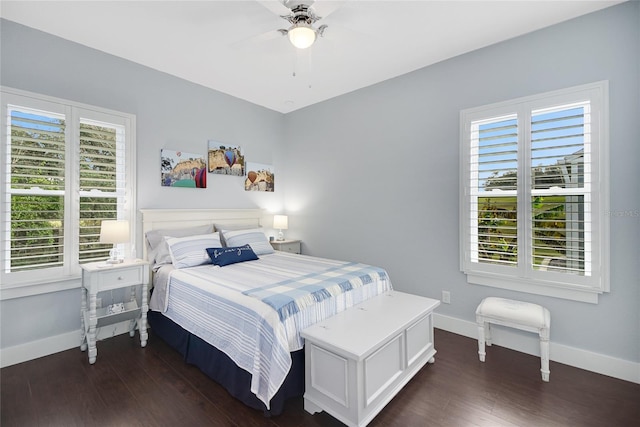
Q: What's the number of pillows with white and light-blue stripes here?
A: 2